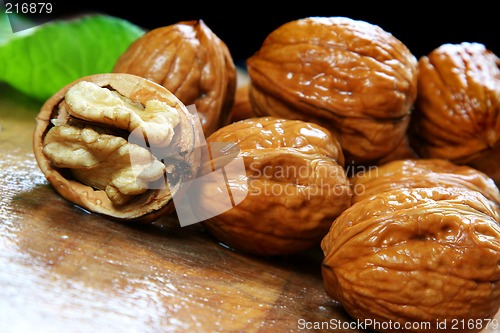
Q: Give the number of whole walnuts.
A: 6